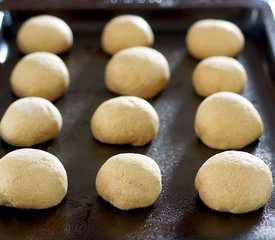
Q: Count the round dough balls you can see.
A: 12